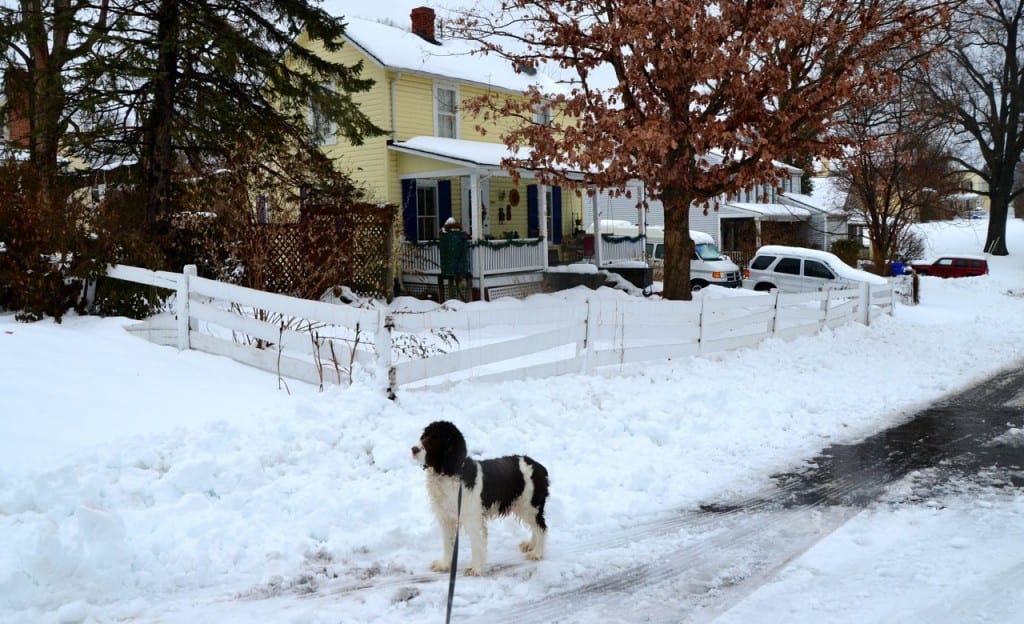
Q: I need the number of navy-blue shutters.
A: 4